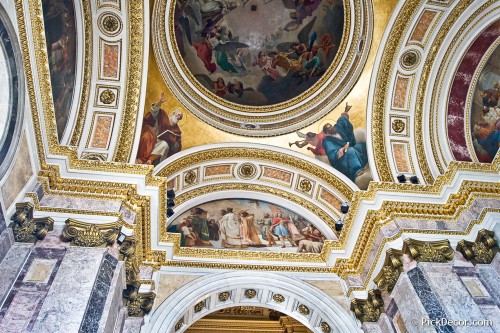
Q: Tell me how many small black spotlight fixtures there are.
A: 7